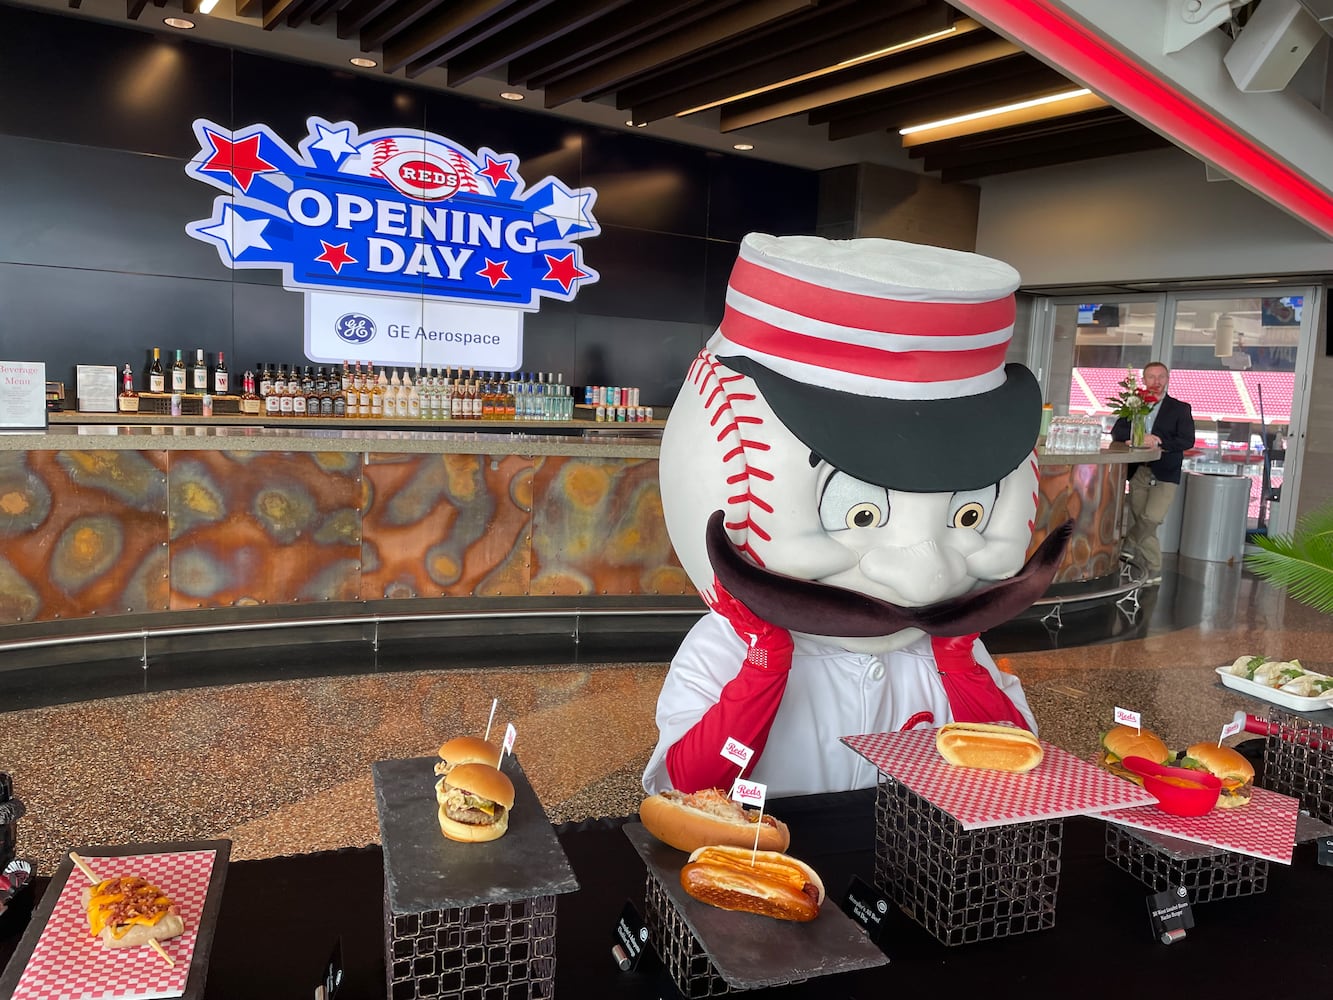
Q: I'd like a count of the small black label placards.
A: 5